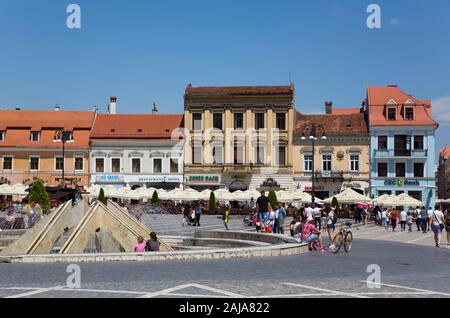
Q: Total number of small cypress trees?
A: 6